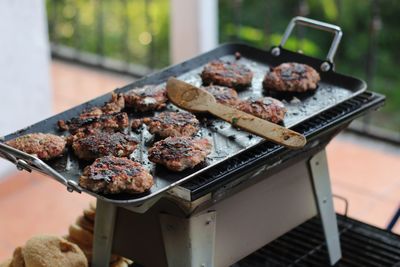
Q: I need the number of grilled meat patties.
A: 11